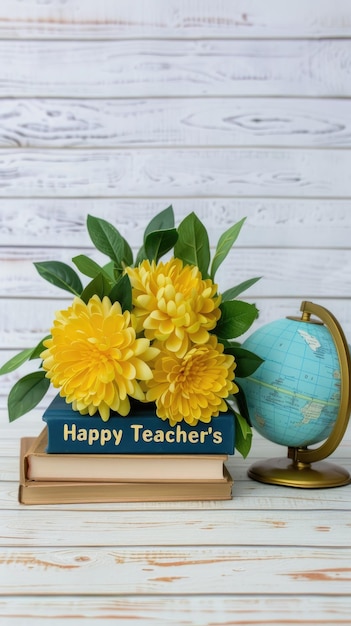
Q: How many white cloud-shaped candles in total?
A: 0